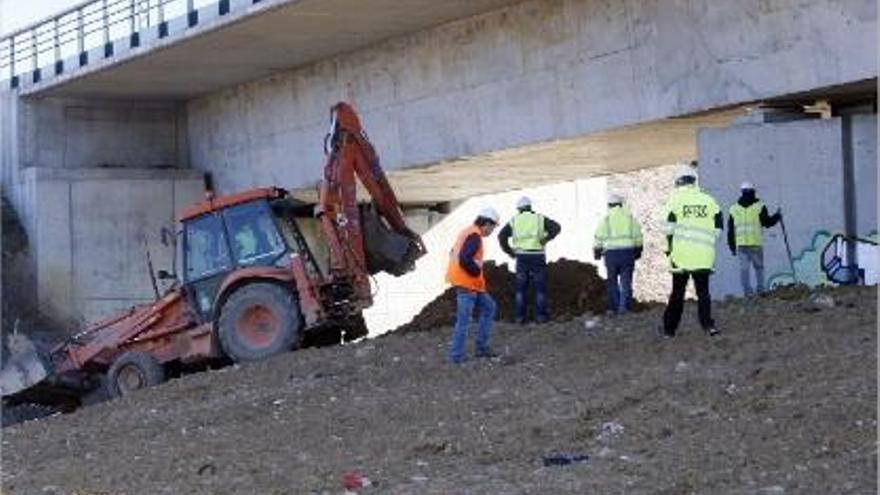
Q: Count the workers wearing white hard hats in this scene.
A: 5